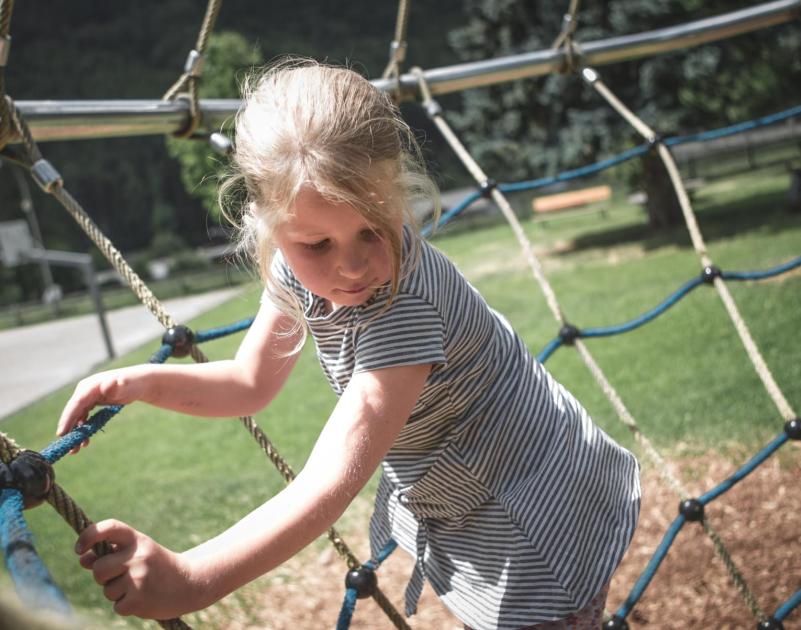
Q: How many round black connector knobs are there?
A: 11